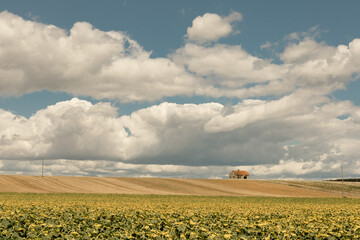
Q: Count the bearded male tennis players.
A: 0